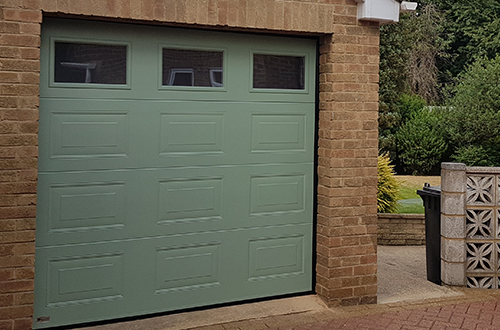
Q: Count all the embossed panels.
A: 9